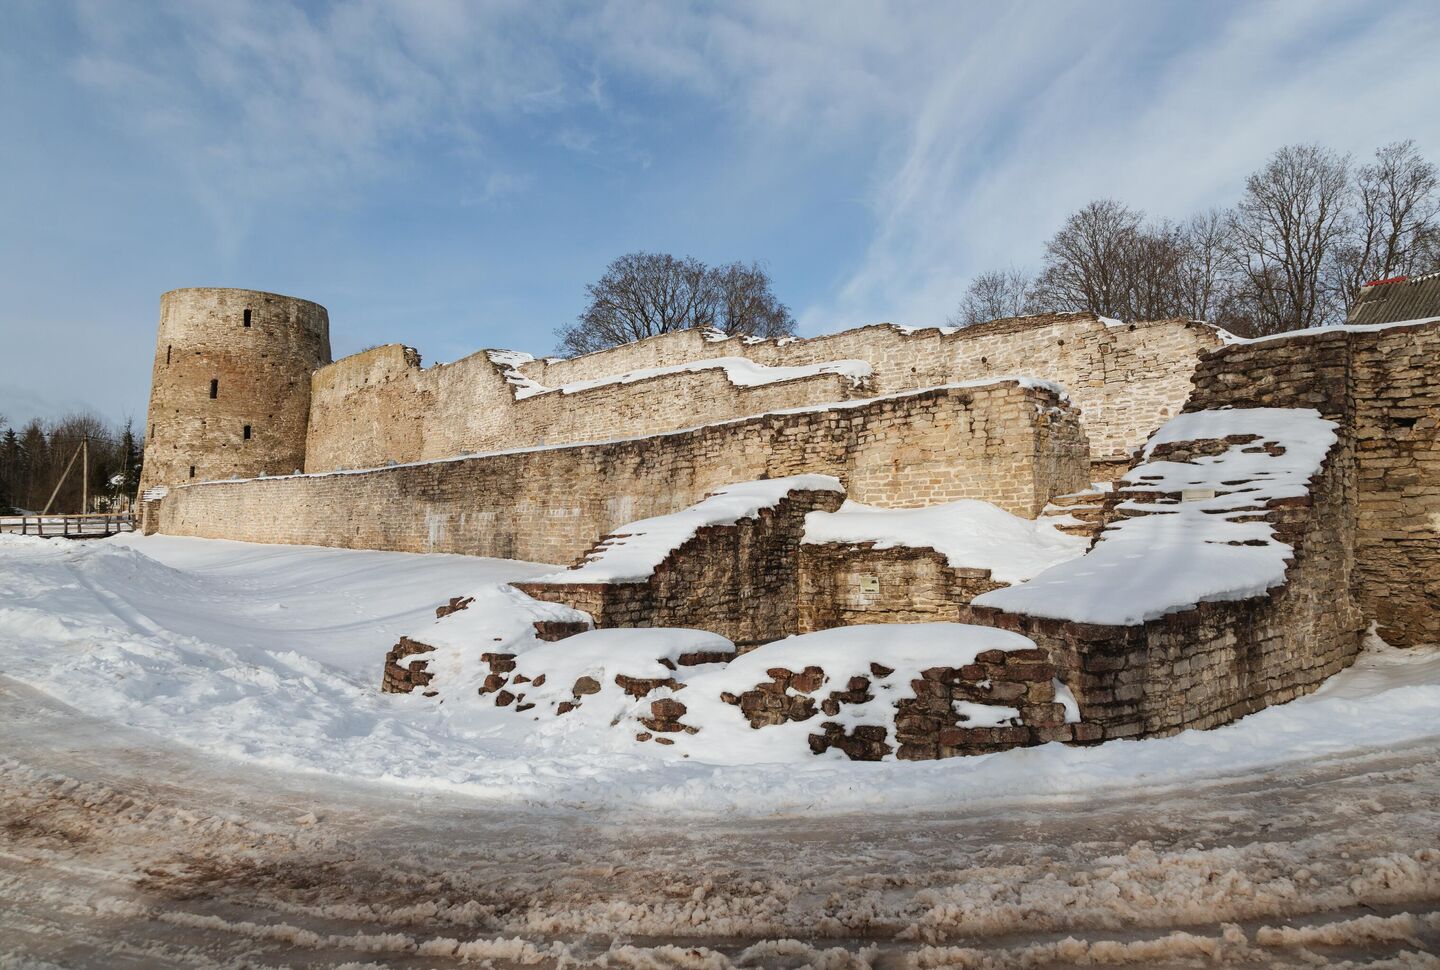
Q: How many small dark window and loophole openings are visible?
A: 6